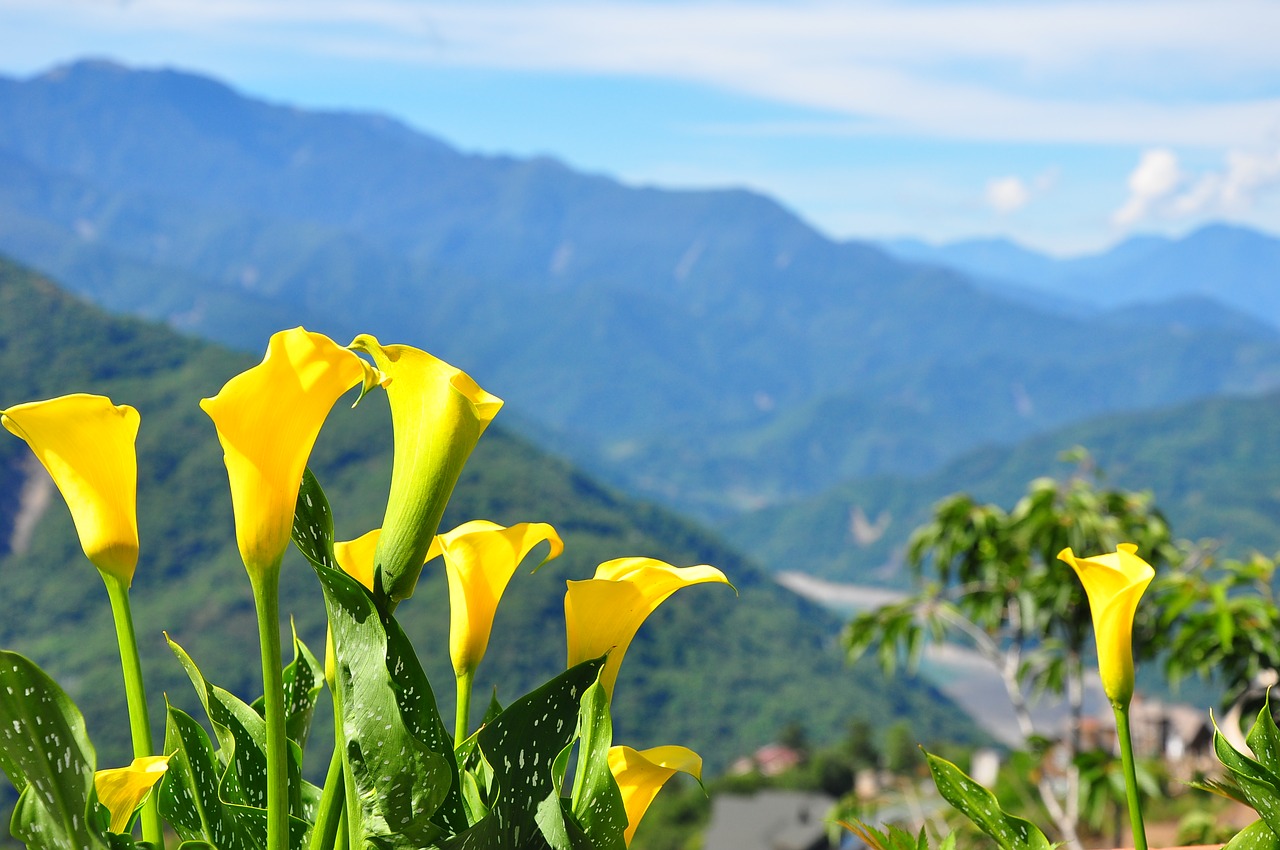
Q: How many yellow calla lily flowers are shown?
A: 9